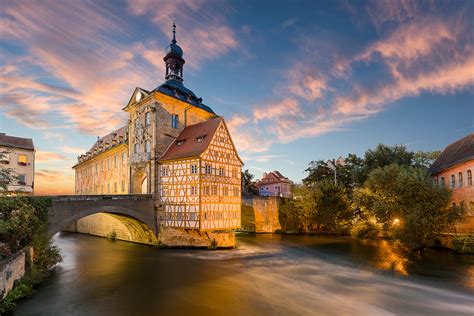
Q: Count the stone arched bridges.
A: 1